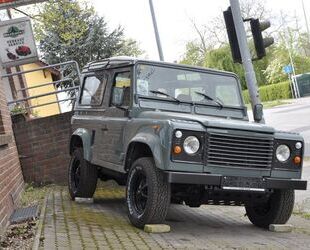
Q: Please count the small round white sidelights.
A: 2